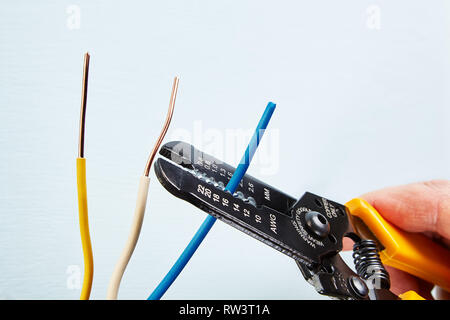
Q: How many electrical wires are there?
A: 3